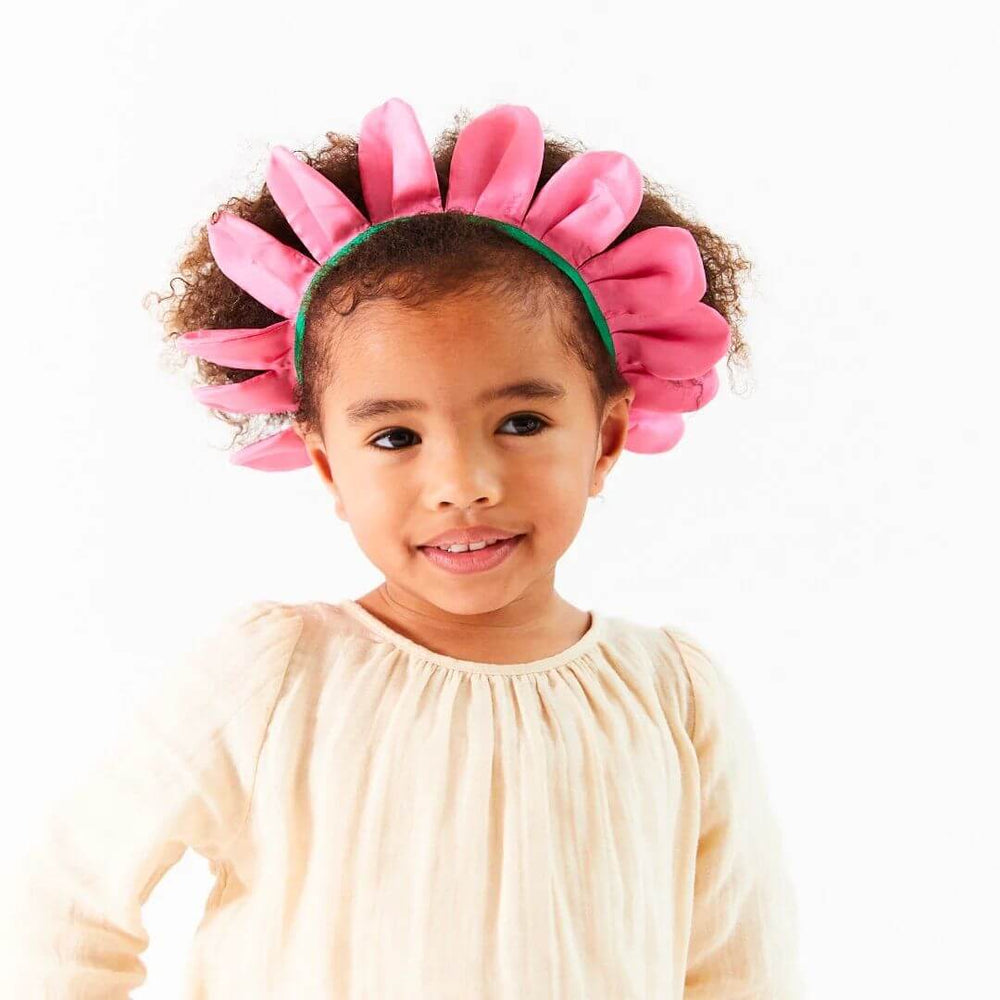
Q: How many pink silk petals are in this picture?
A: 12